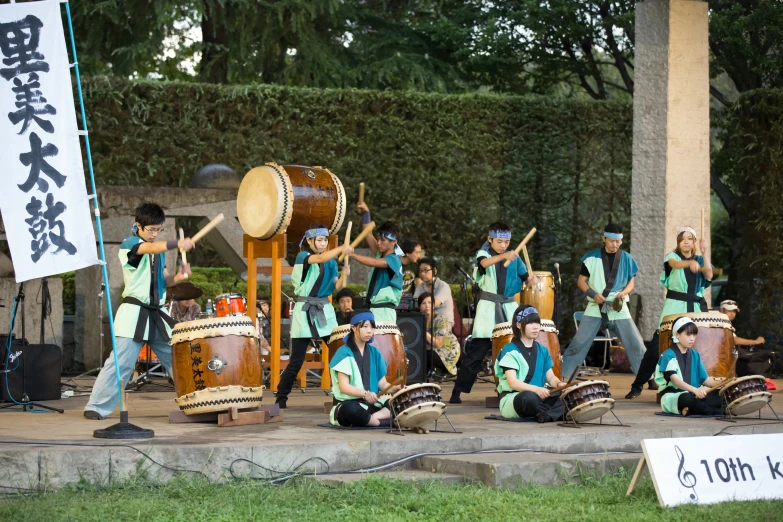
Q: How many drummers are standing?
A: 6